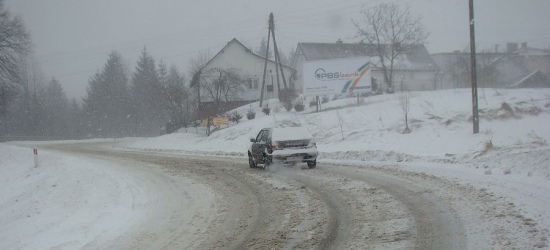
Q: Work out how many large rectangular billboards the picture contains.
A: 1